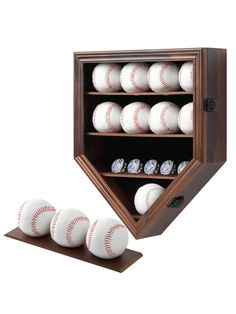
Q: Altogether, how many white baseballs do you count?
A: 12